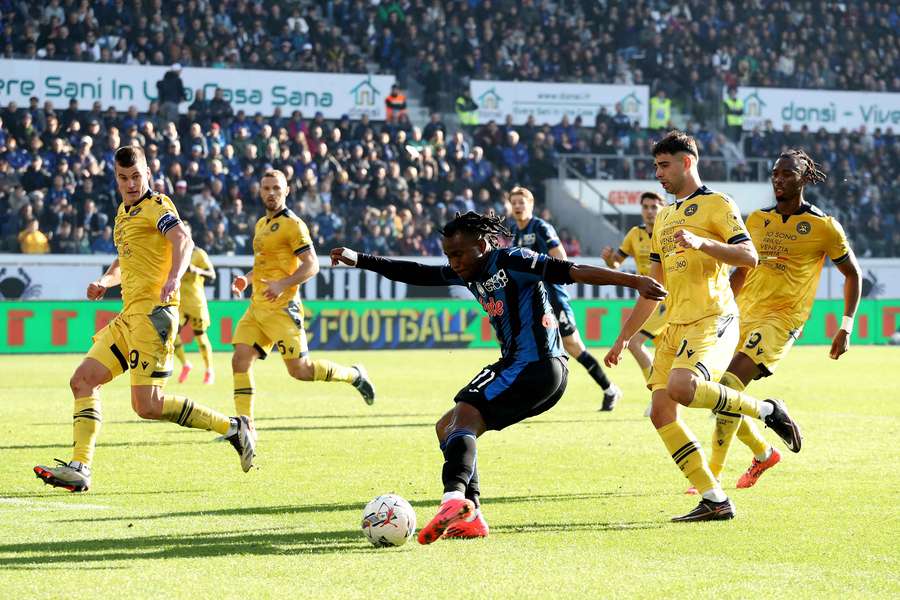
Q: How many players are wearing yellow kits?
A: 6